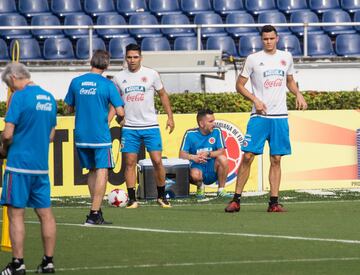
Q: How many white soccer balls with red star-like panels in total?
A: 1